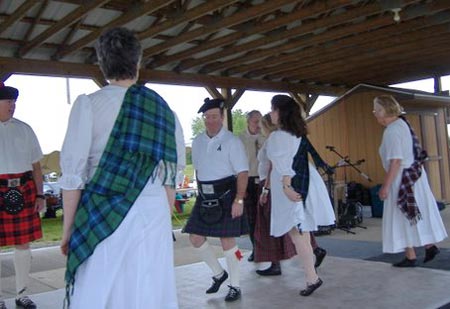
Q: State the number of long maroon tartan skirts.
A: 1